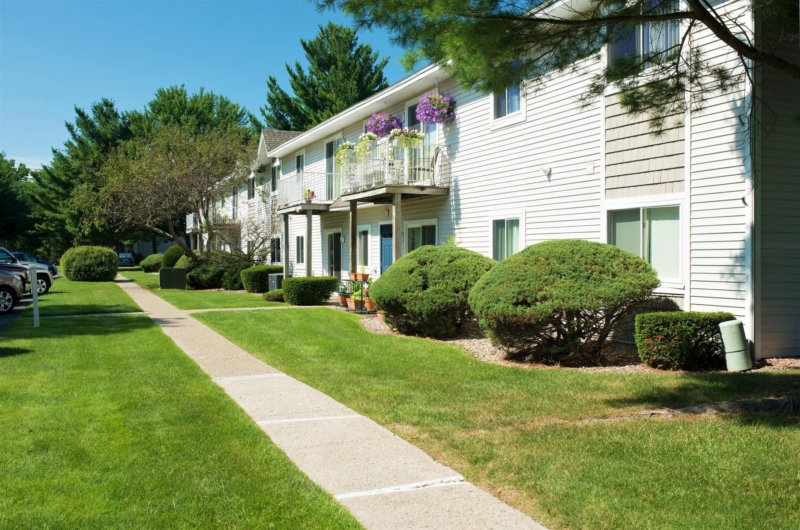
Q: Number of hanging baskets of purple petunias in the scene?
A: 2